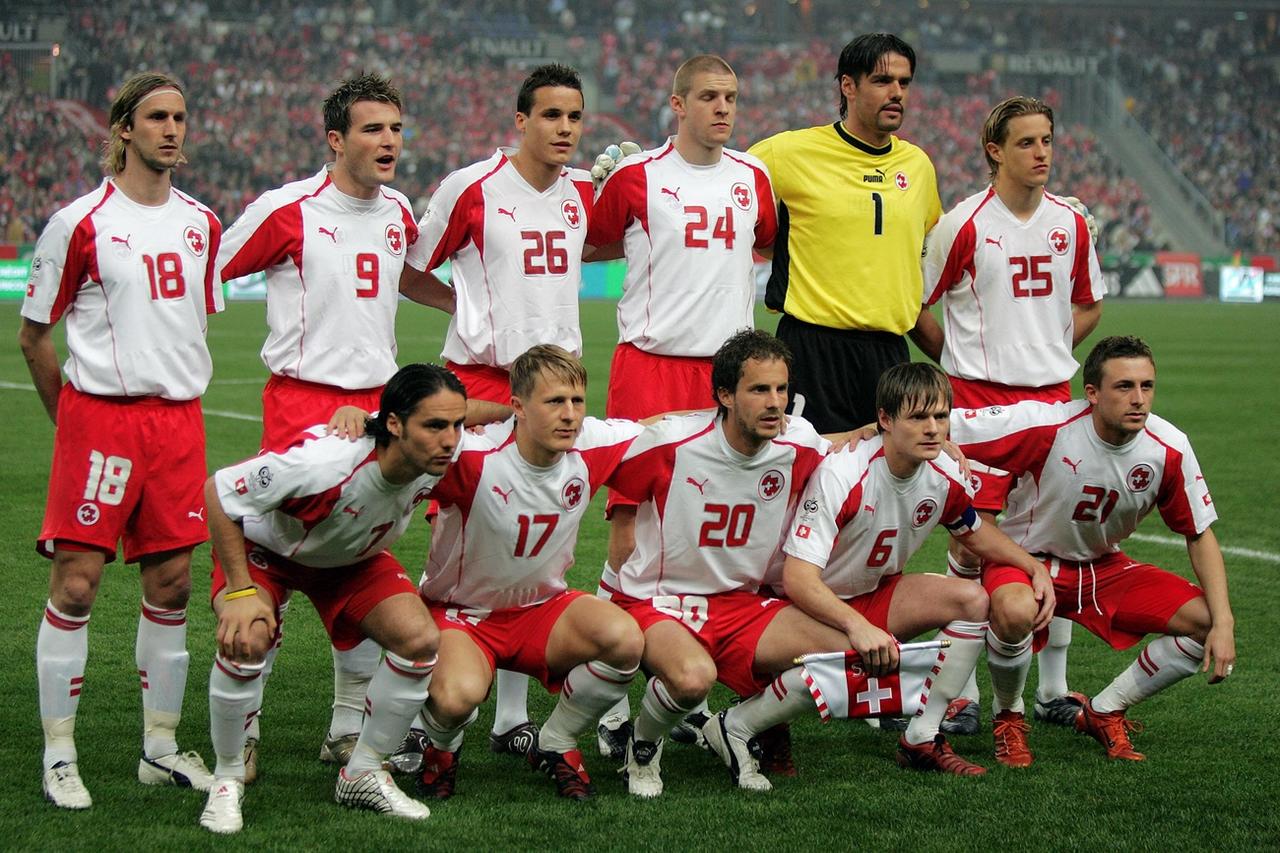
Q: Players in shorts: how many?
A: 11